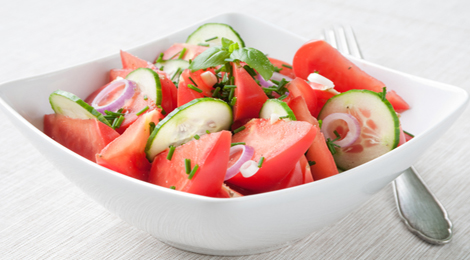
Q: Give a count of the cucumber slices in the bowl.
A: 7